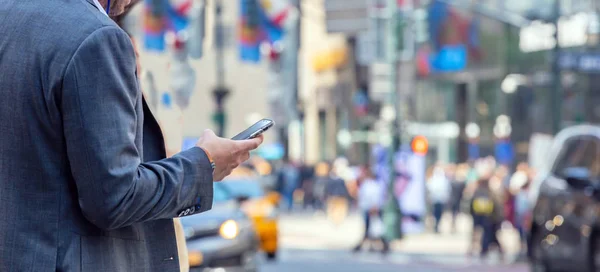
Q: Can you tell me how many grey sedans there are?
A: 1